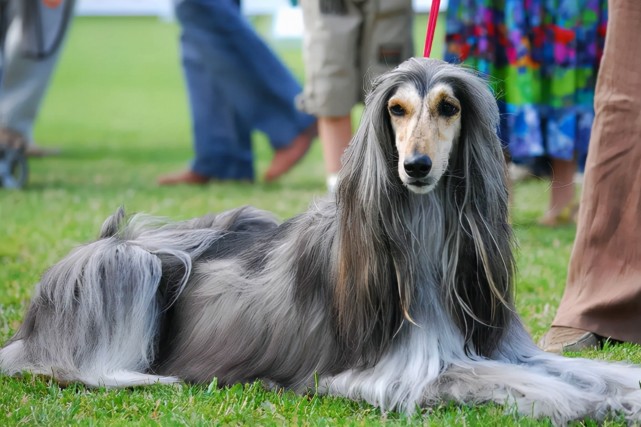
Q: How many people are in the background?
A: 5